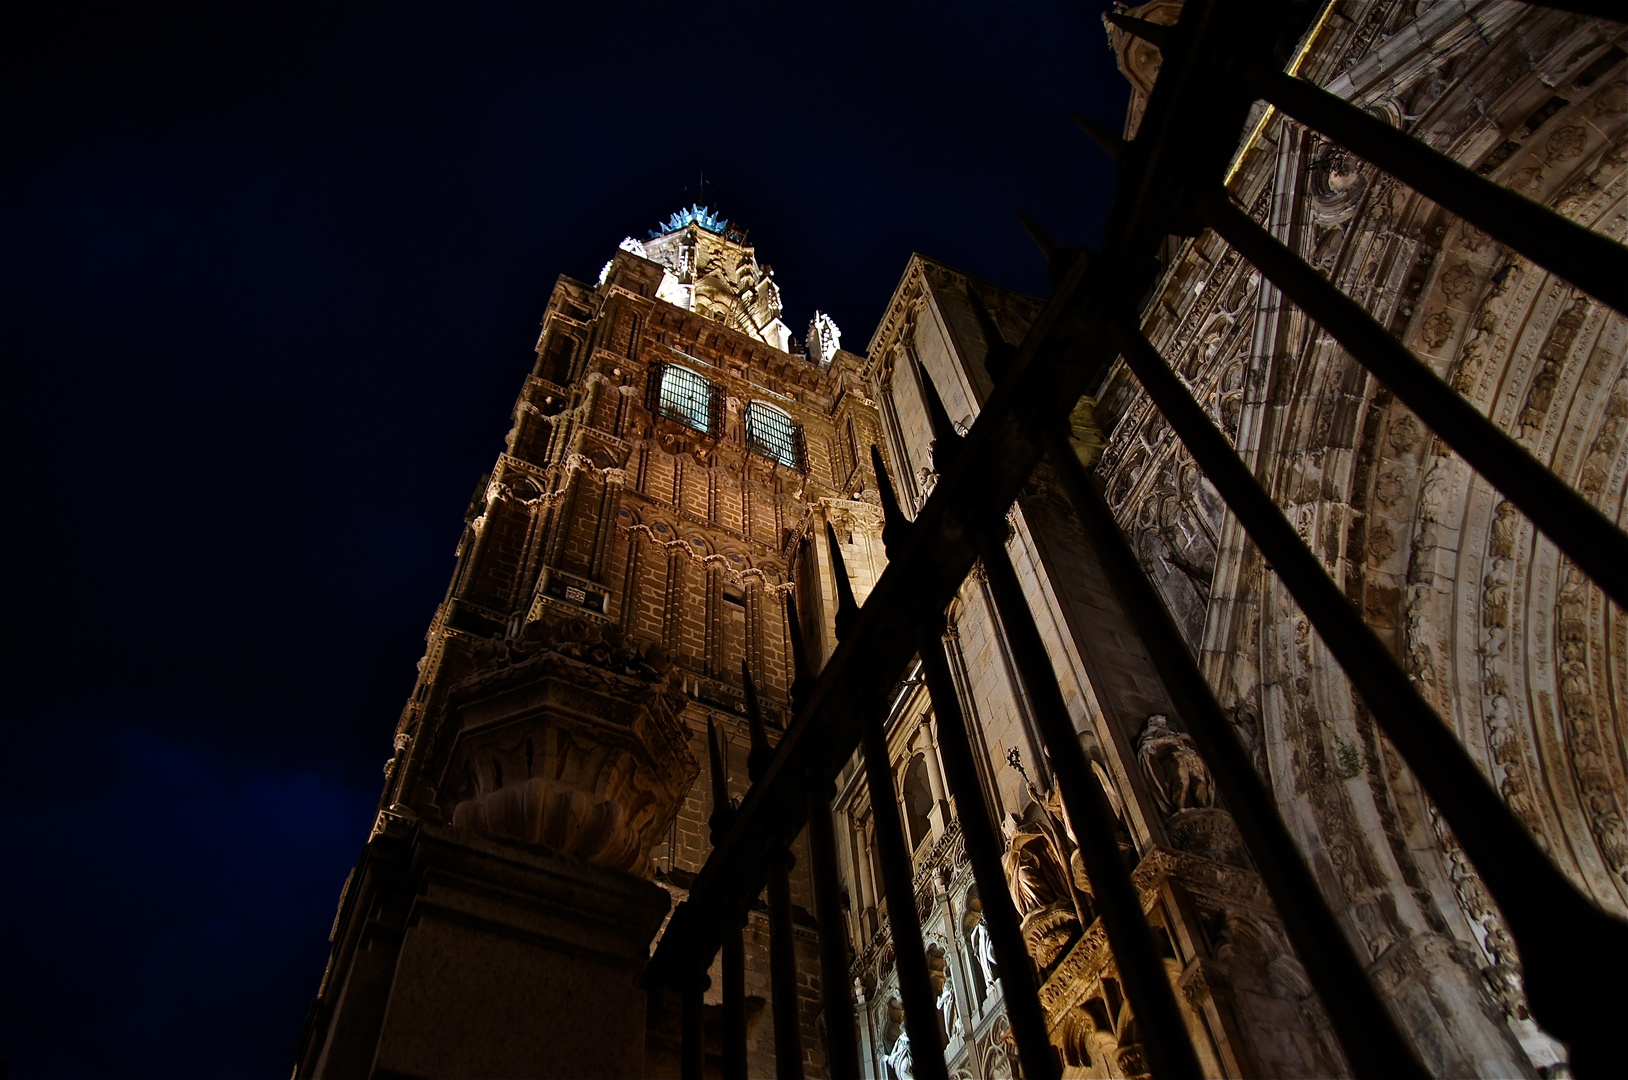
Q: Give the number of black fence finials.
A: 10